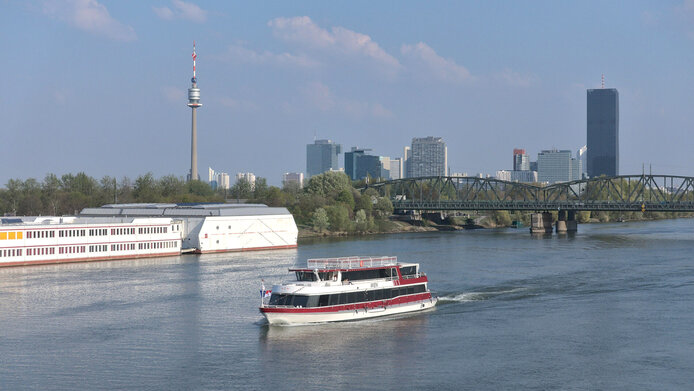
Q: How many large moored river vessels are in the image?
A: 2